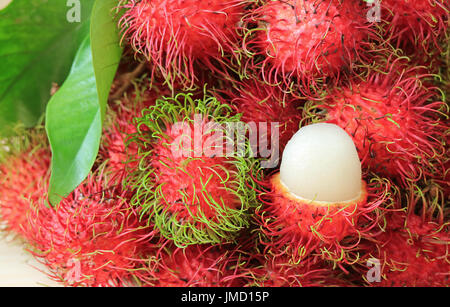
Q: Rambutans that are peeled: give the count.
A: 1